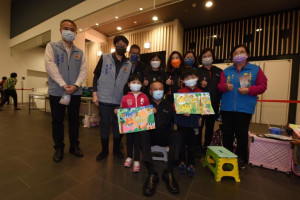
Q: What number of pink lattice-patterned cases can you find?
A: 1